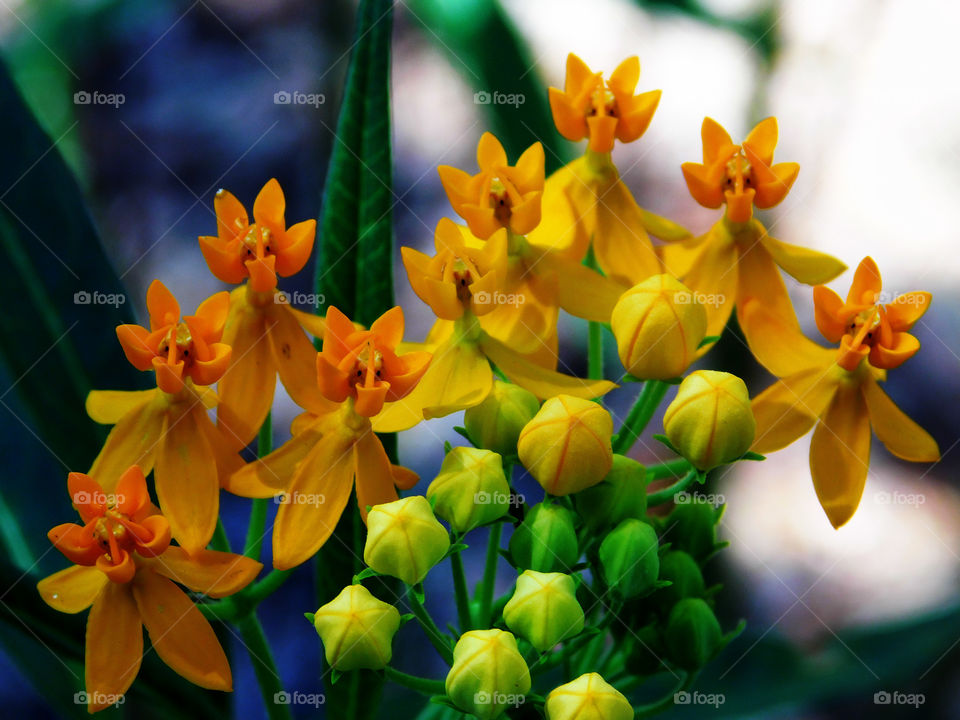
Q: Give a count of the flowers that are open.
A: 9